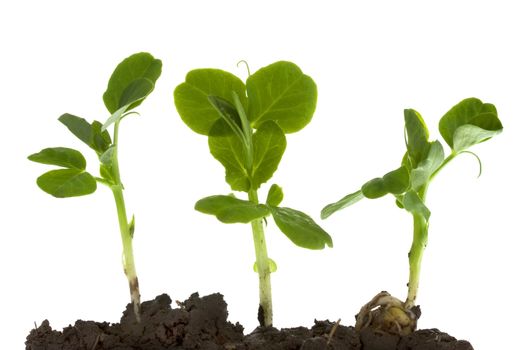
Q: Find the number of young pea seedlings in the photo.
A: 3